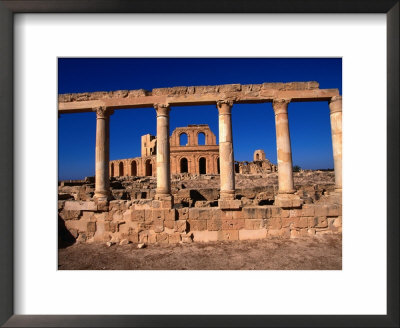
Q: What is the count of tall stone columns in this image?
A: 5